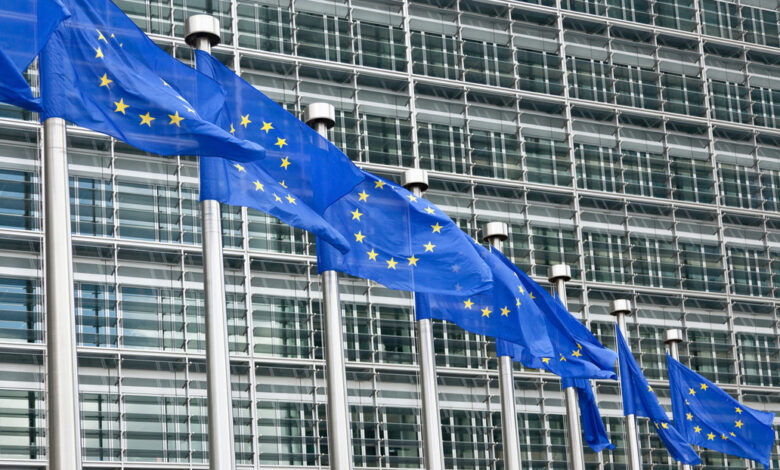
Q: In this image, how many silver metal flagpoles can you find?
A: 8